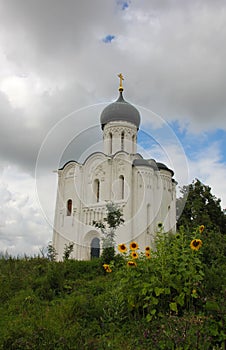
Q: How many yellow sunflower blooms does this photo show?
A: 9